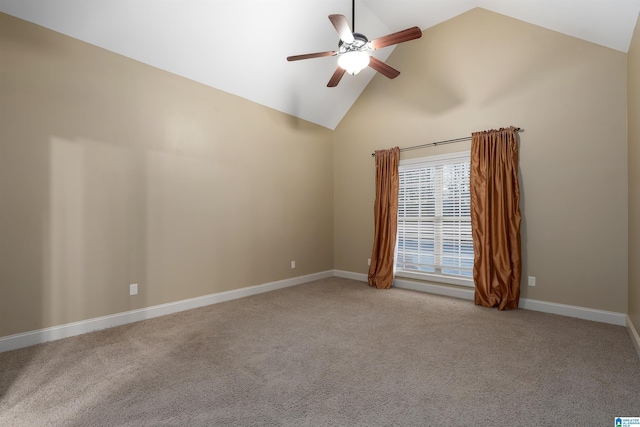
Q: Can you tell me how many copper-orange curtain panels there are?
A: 2